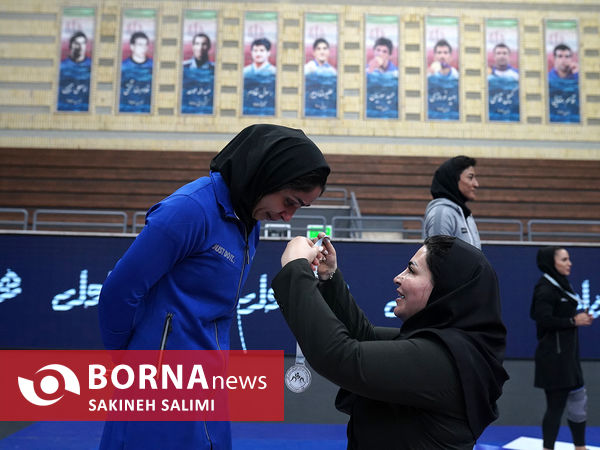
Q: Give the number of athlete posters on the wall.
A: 9